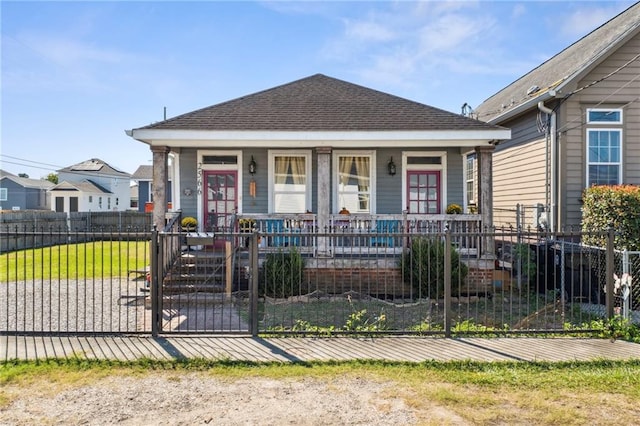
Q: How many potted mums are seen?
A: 3